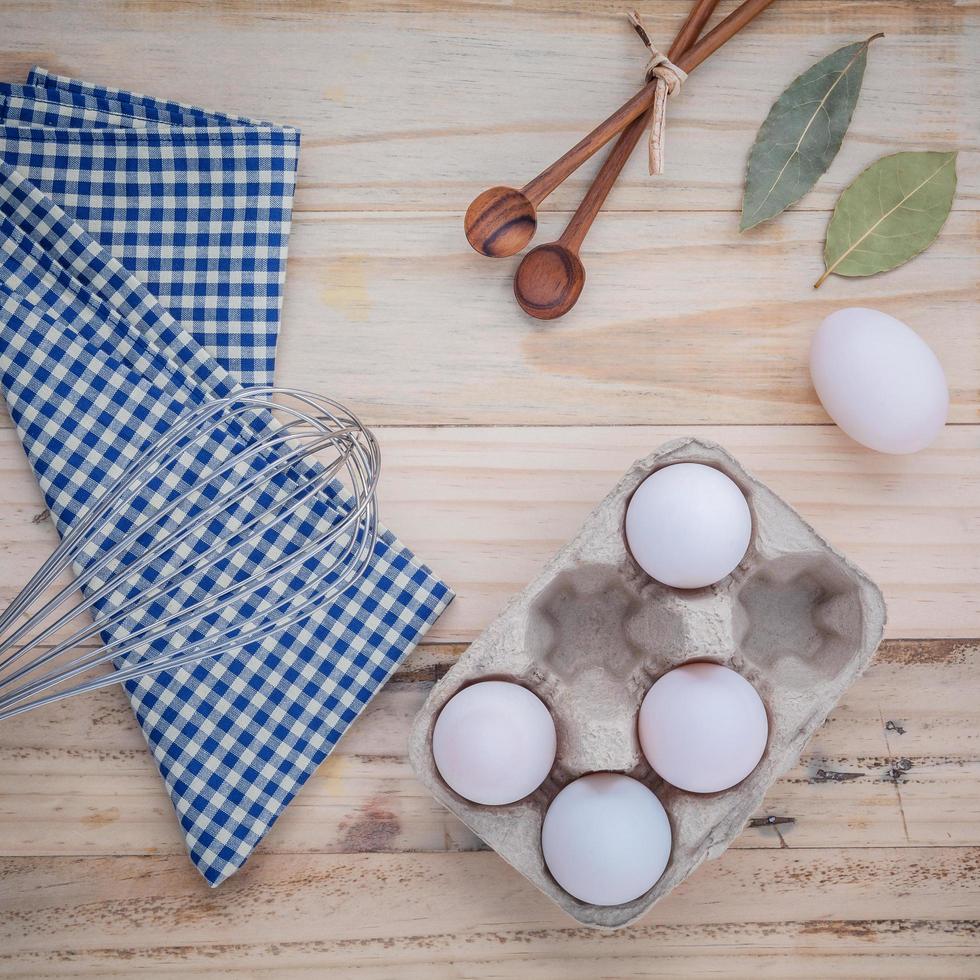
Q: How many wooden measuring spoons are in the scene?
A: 2